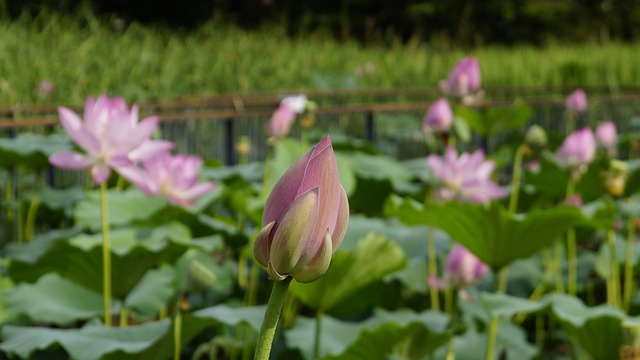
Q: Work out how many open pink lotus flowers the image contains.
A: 3